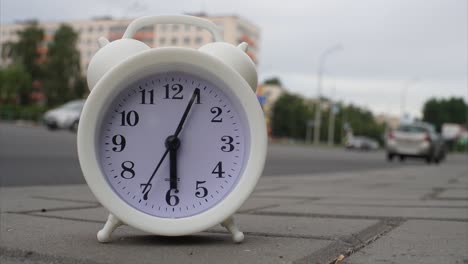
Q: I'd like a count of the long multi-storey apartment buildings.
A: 1